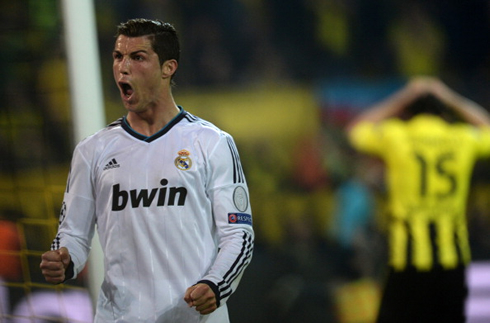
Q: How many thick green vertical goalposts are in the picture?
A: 0